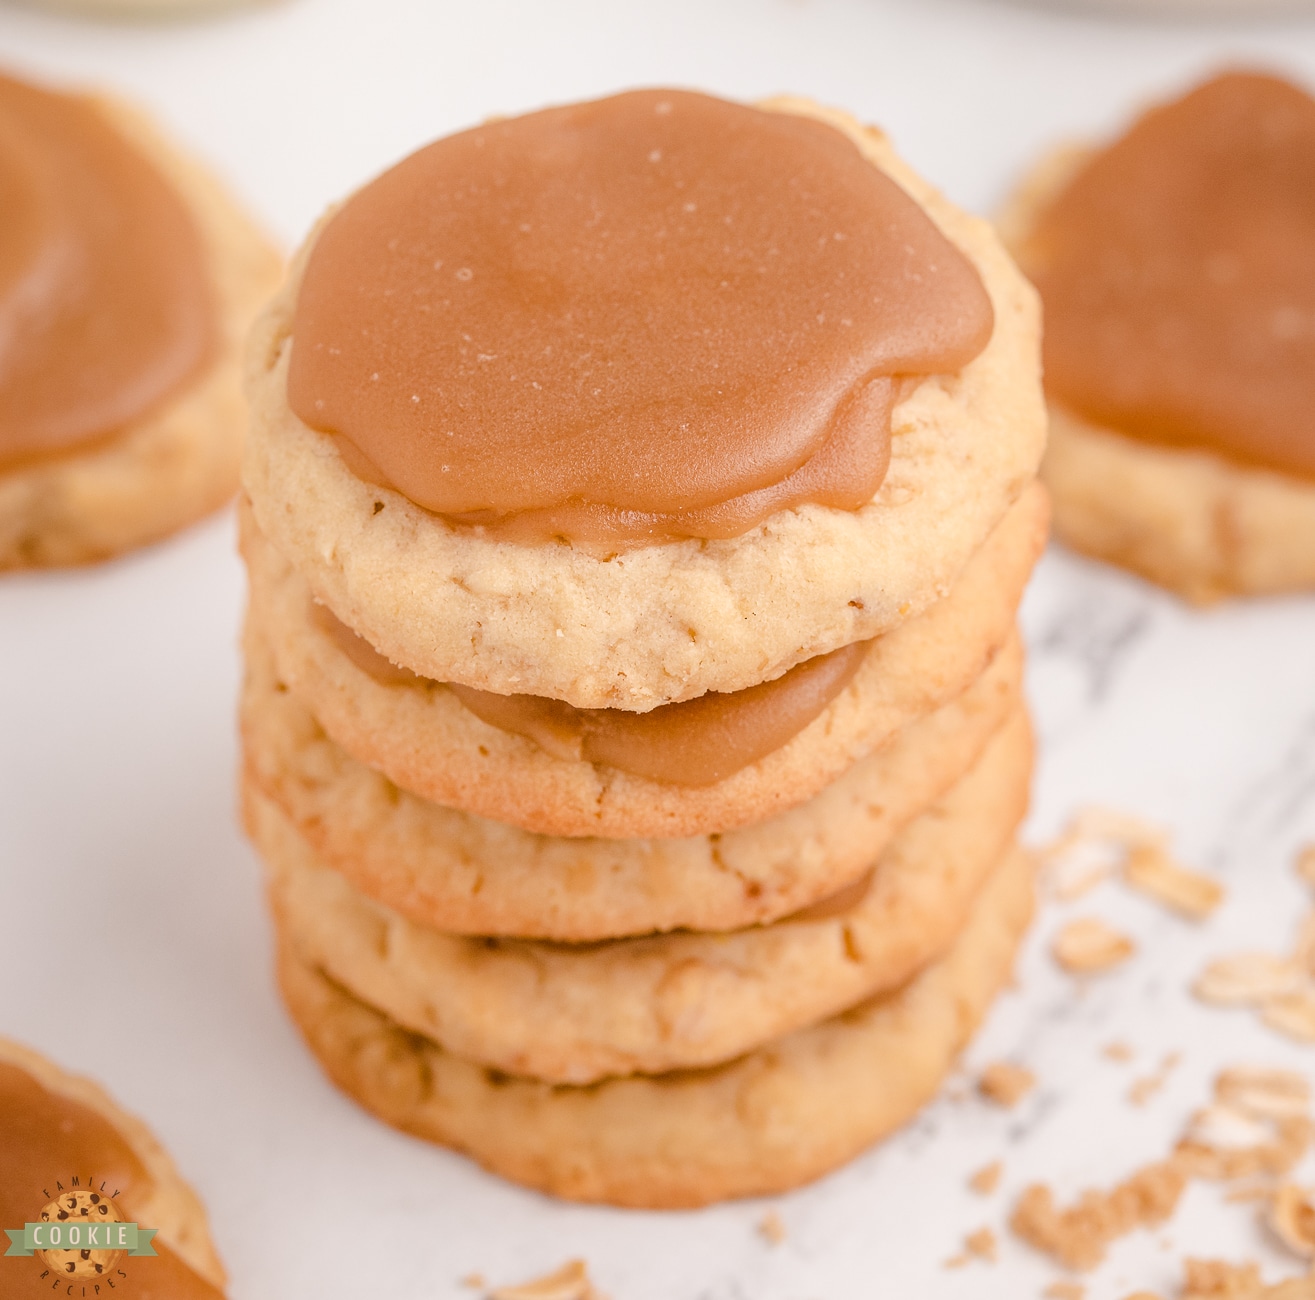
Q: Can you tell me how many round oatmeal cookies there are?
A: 8